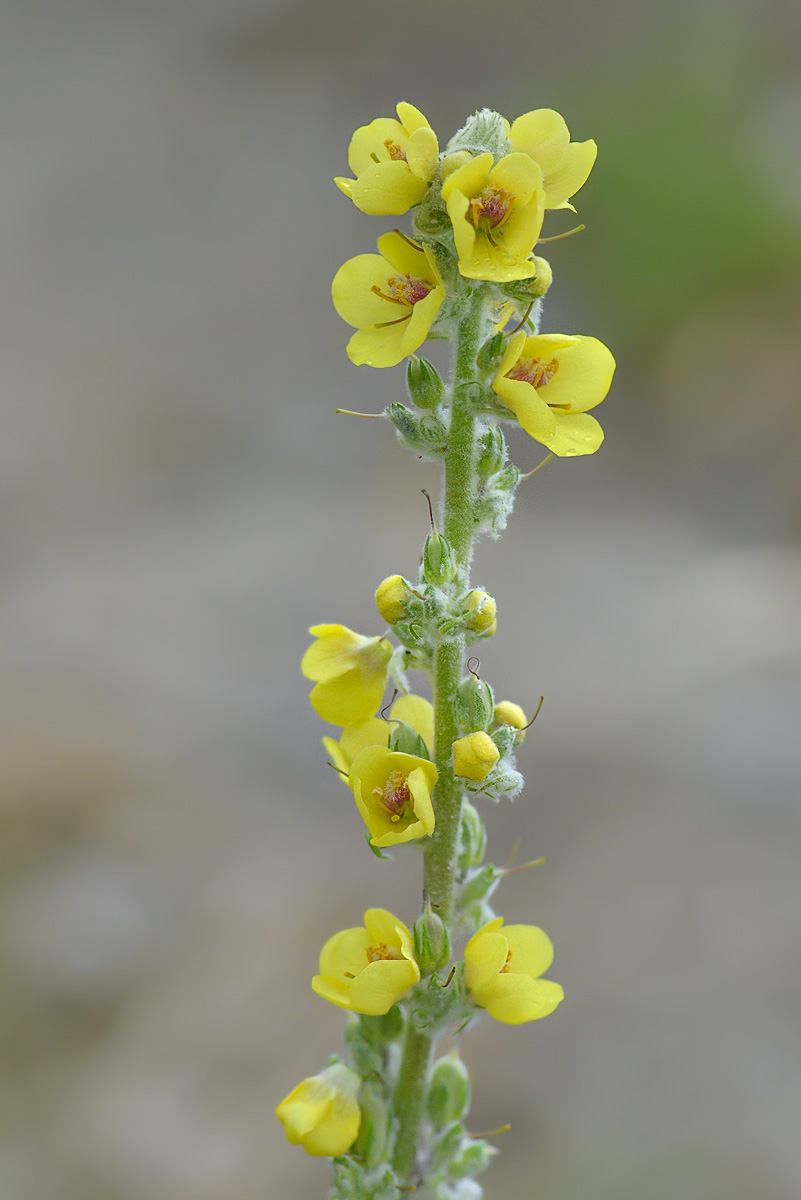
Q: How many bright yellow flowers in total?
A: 11